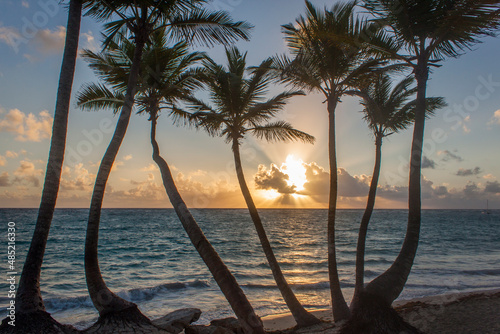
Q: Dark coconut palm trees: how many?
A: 7